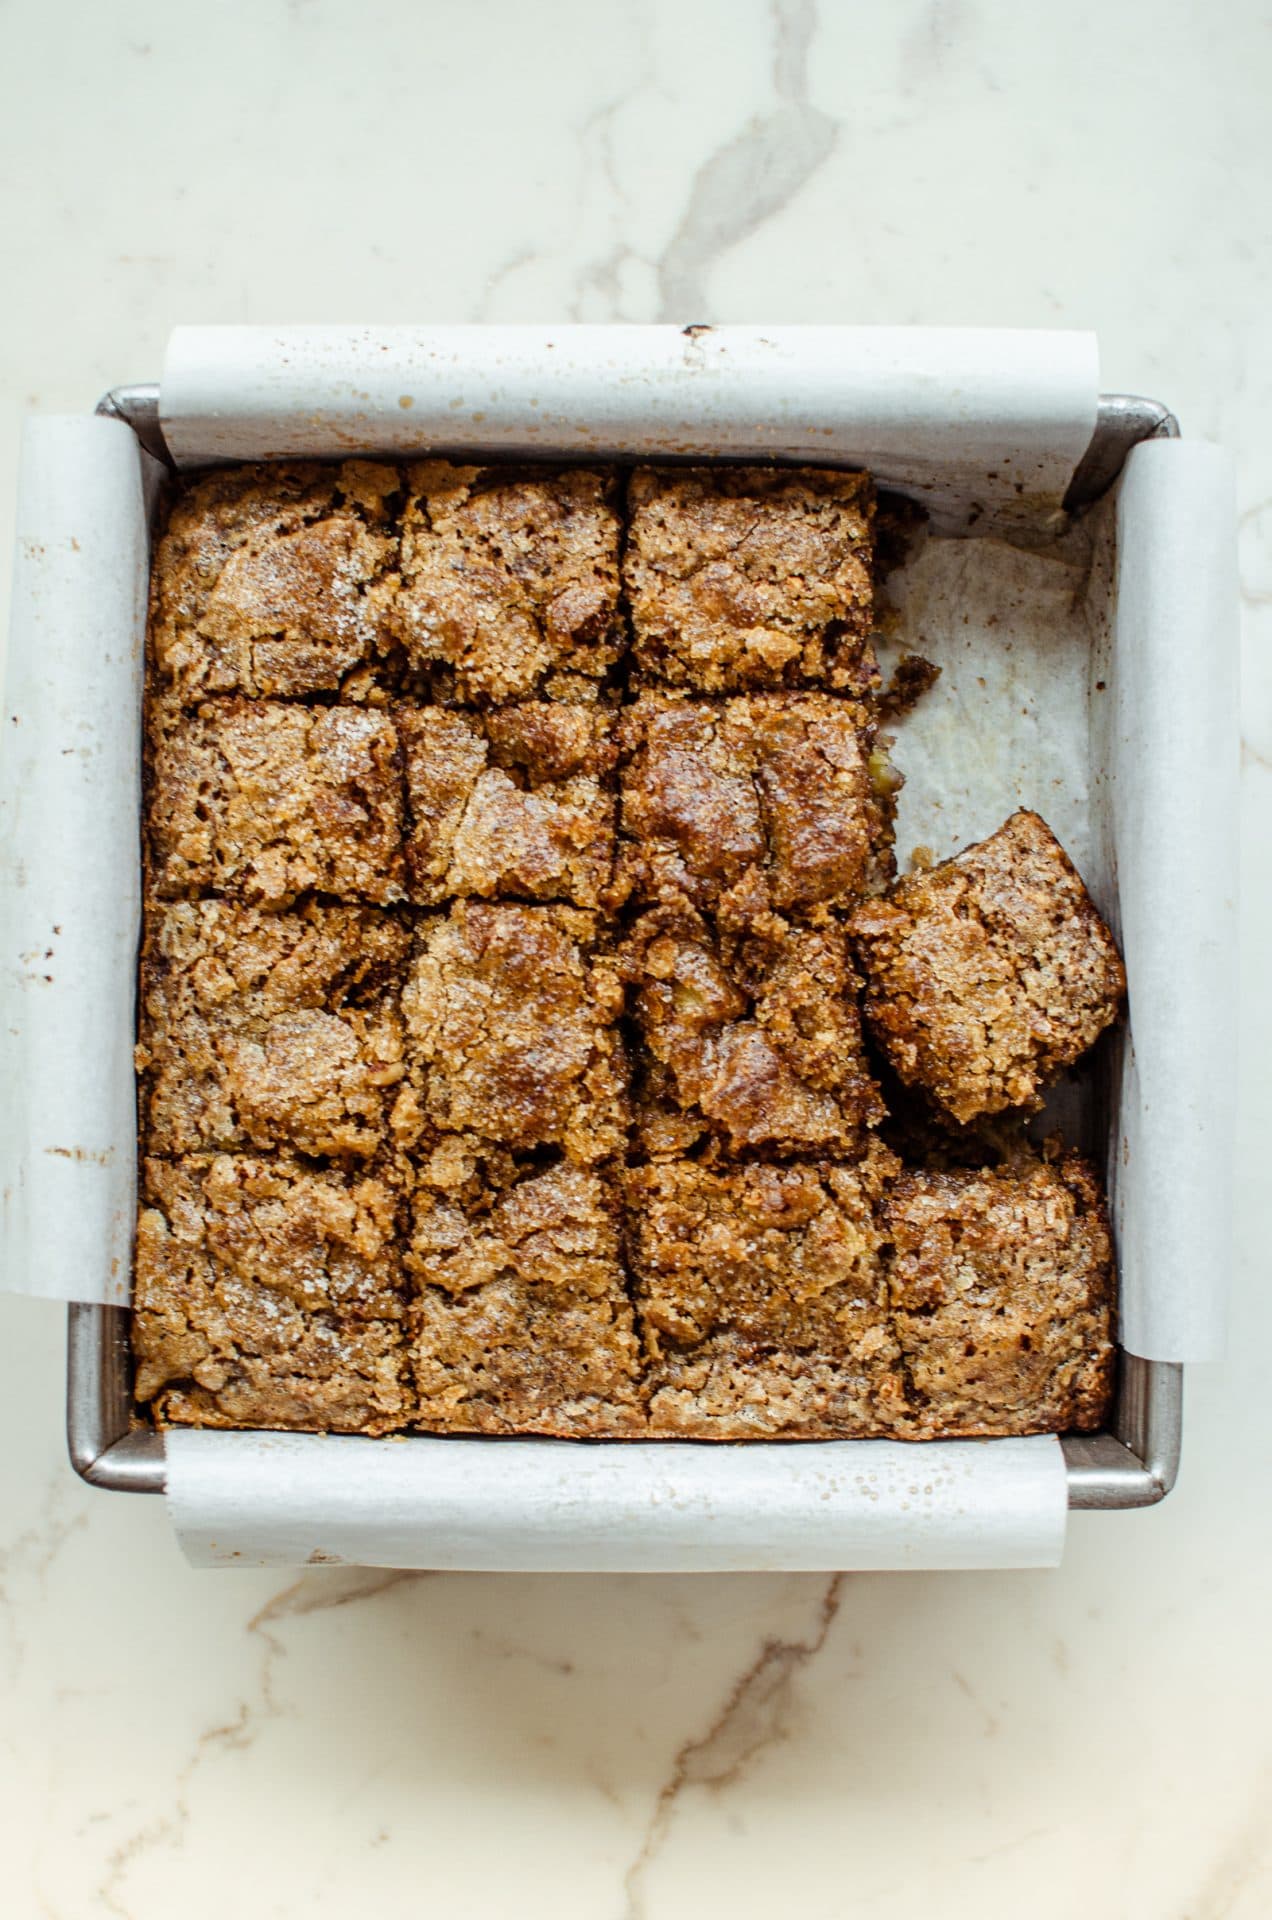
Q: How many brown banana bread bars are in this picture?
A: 14